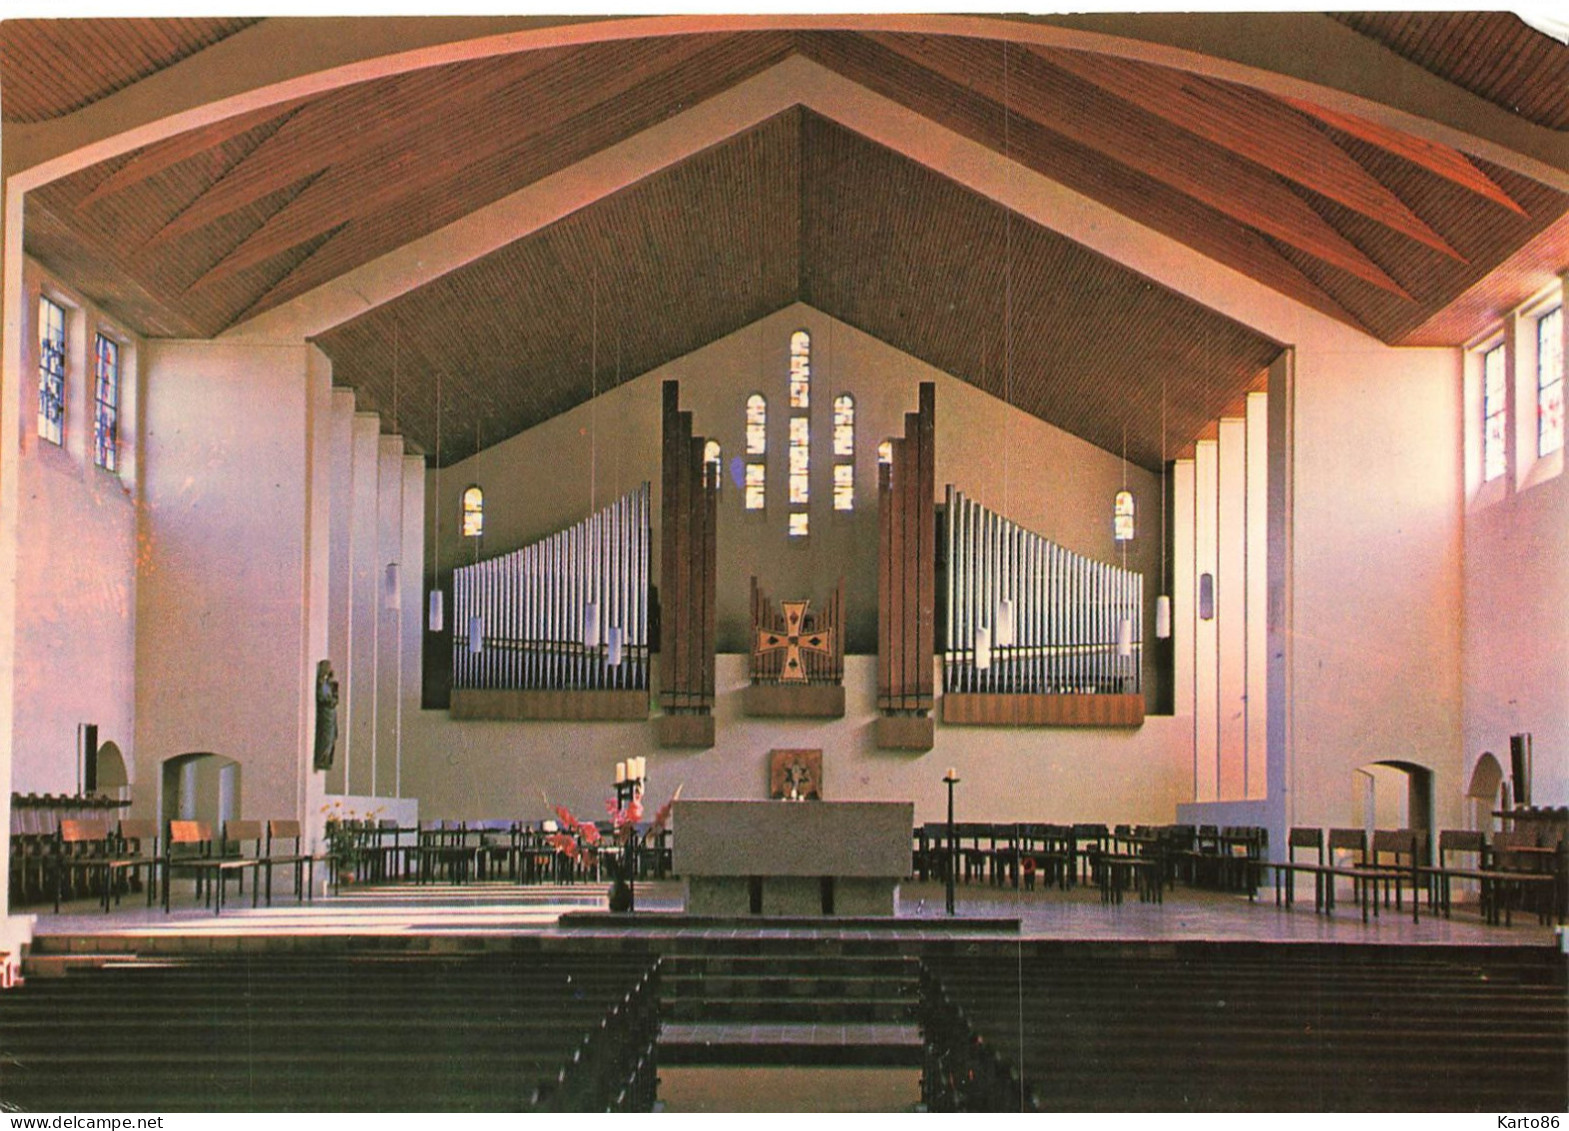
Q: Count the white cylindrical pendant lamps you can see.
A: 10